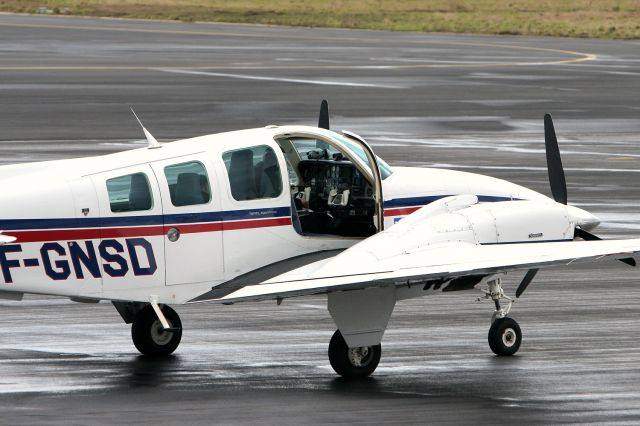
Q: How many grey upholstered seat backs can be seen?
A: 3